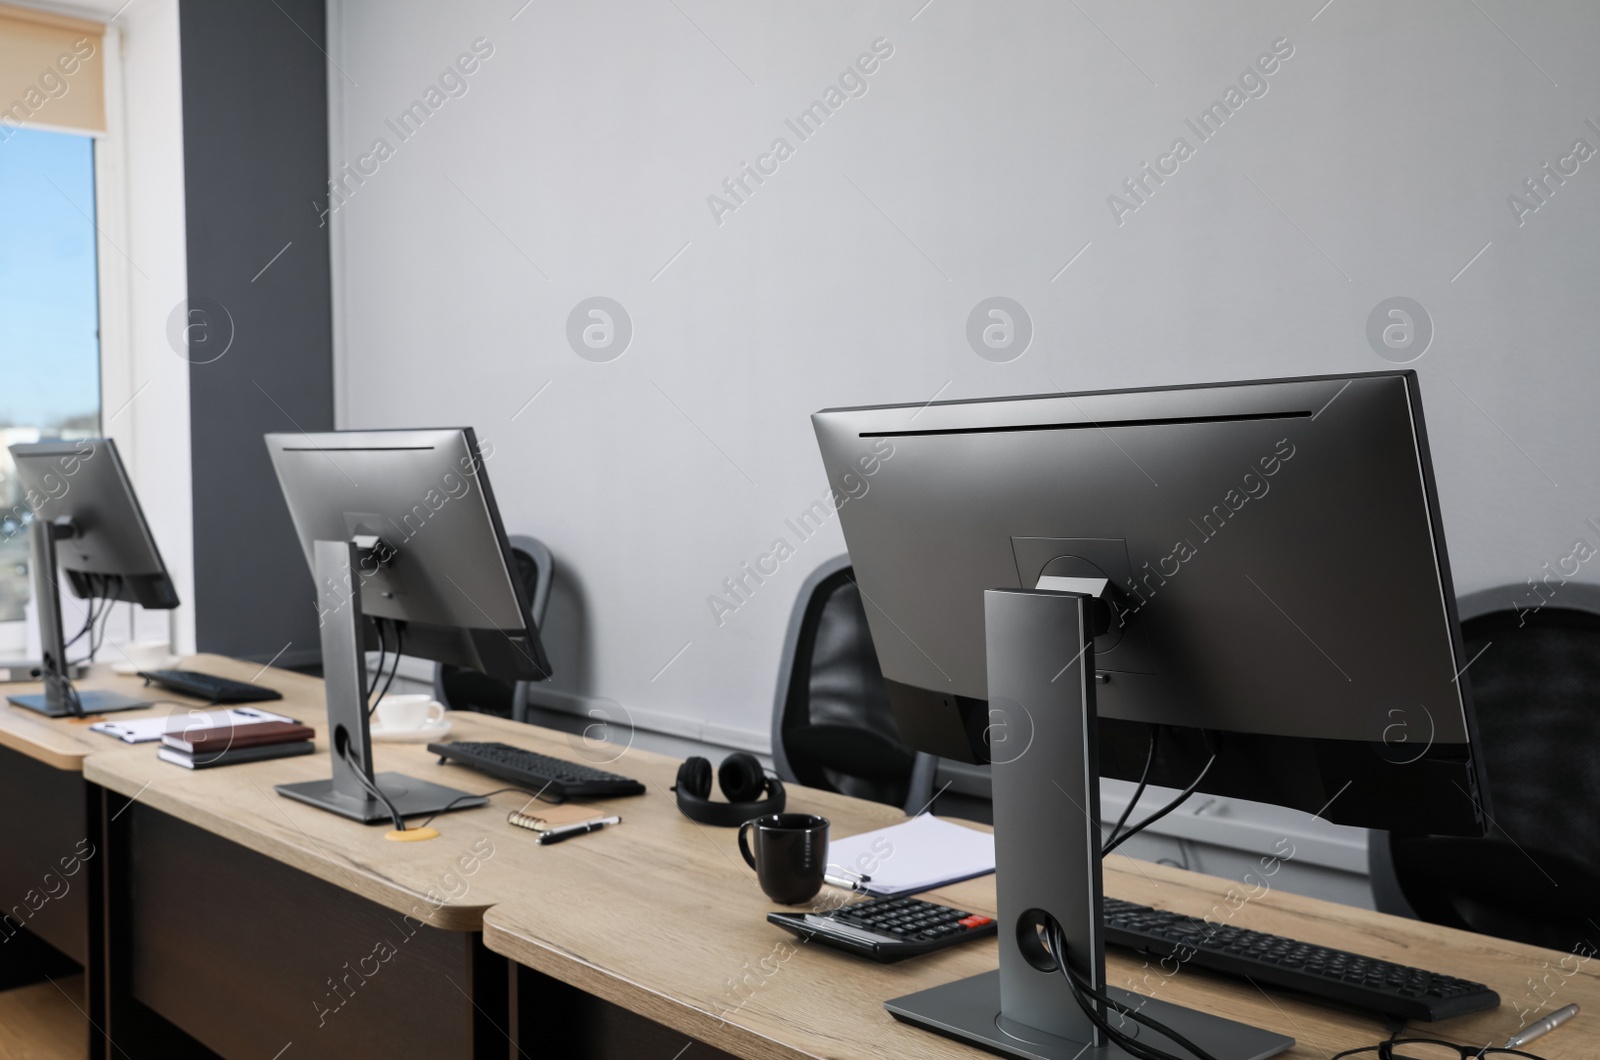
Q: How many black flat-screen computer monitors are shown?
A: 3